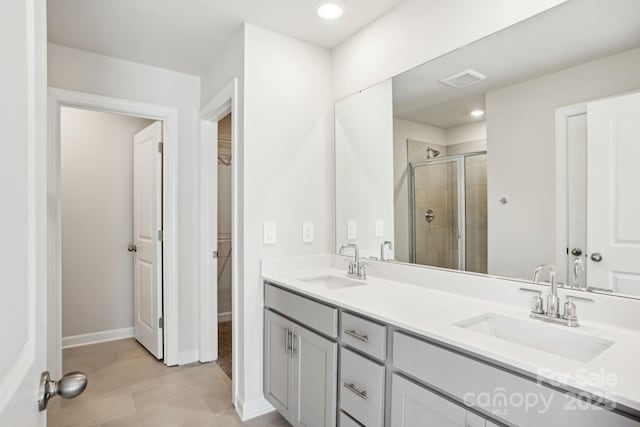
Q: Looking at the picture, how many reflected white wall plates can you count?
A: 2